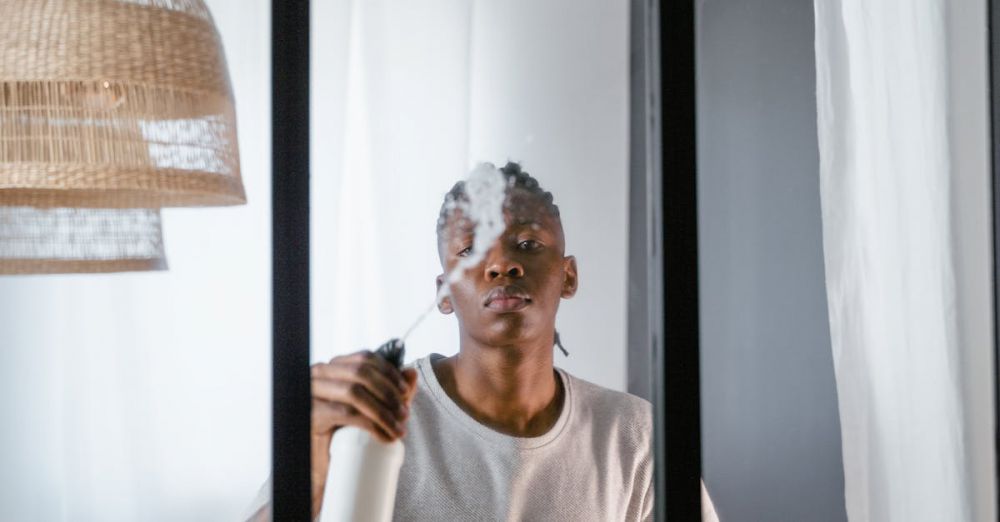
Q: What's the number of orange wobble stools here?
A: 0